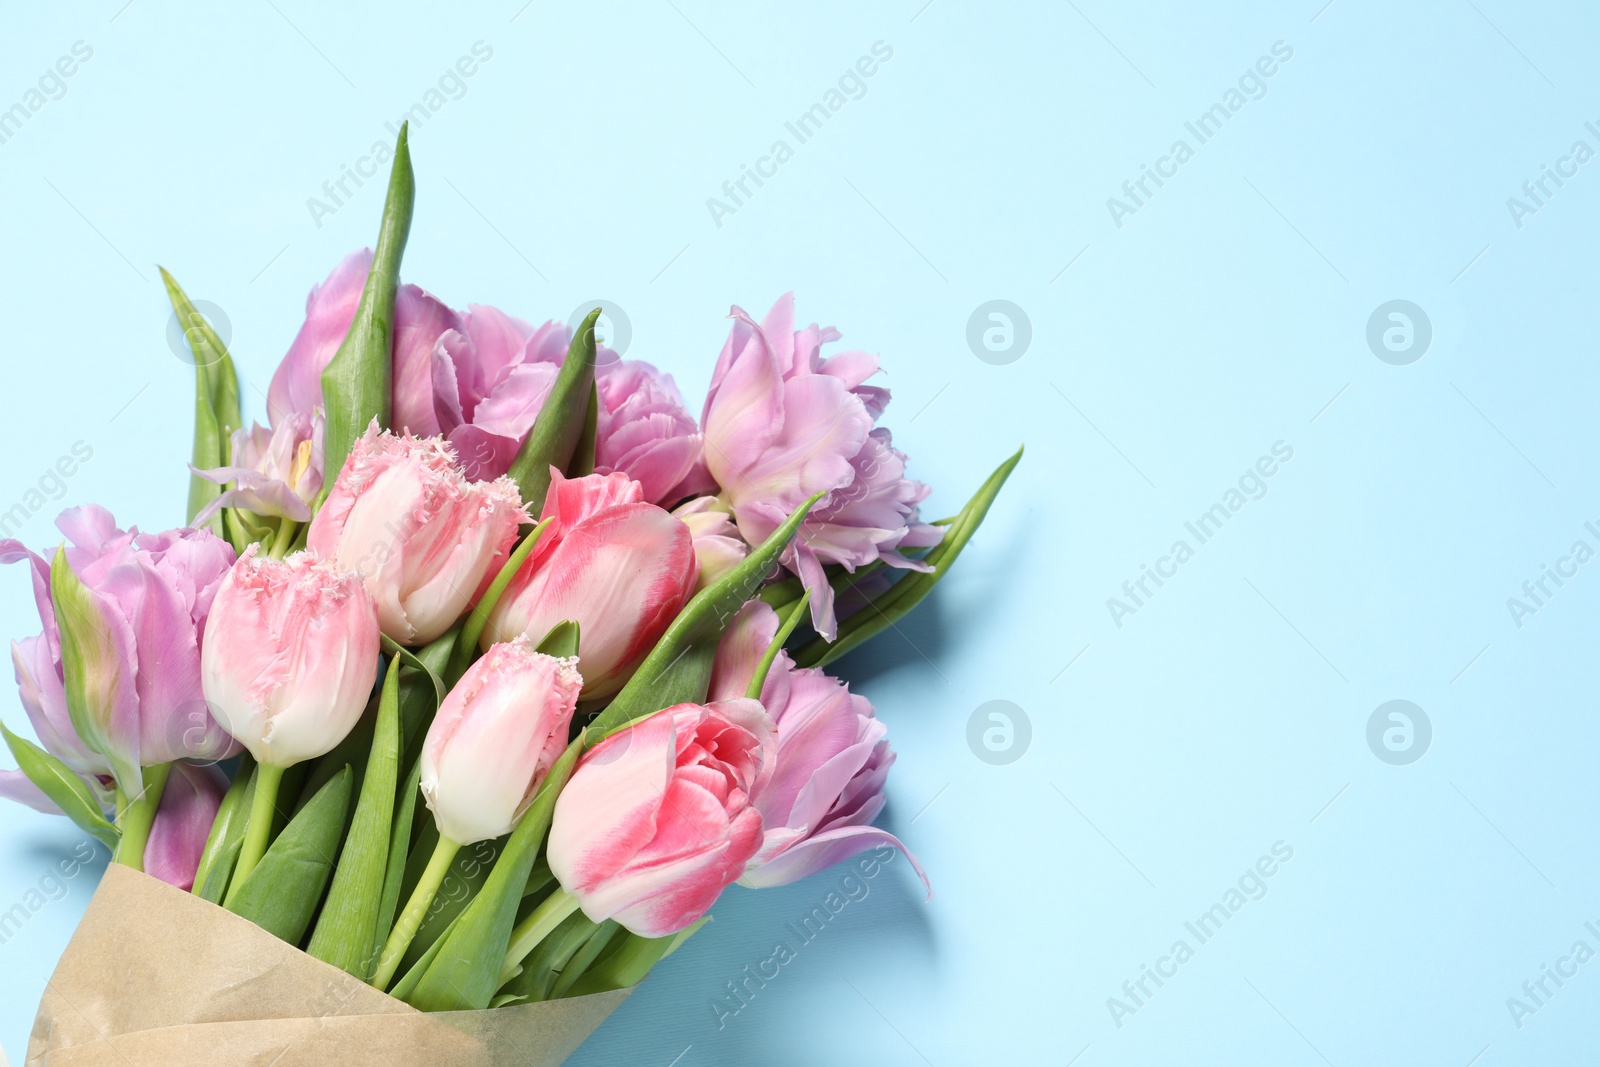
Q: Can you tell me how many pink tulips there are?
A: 5